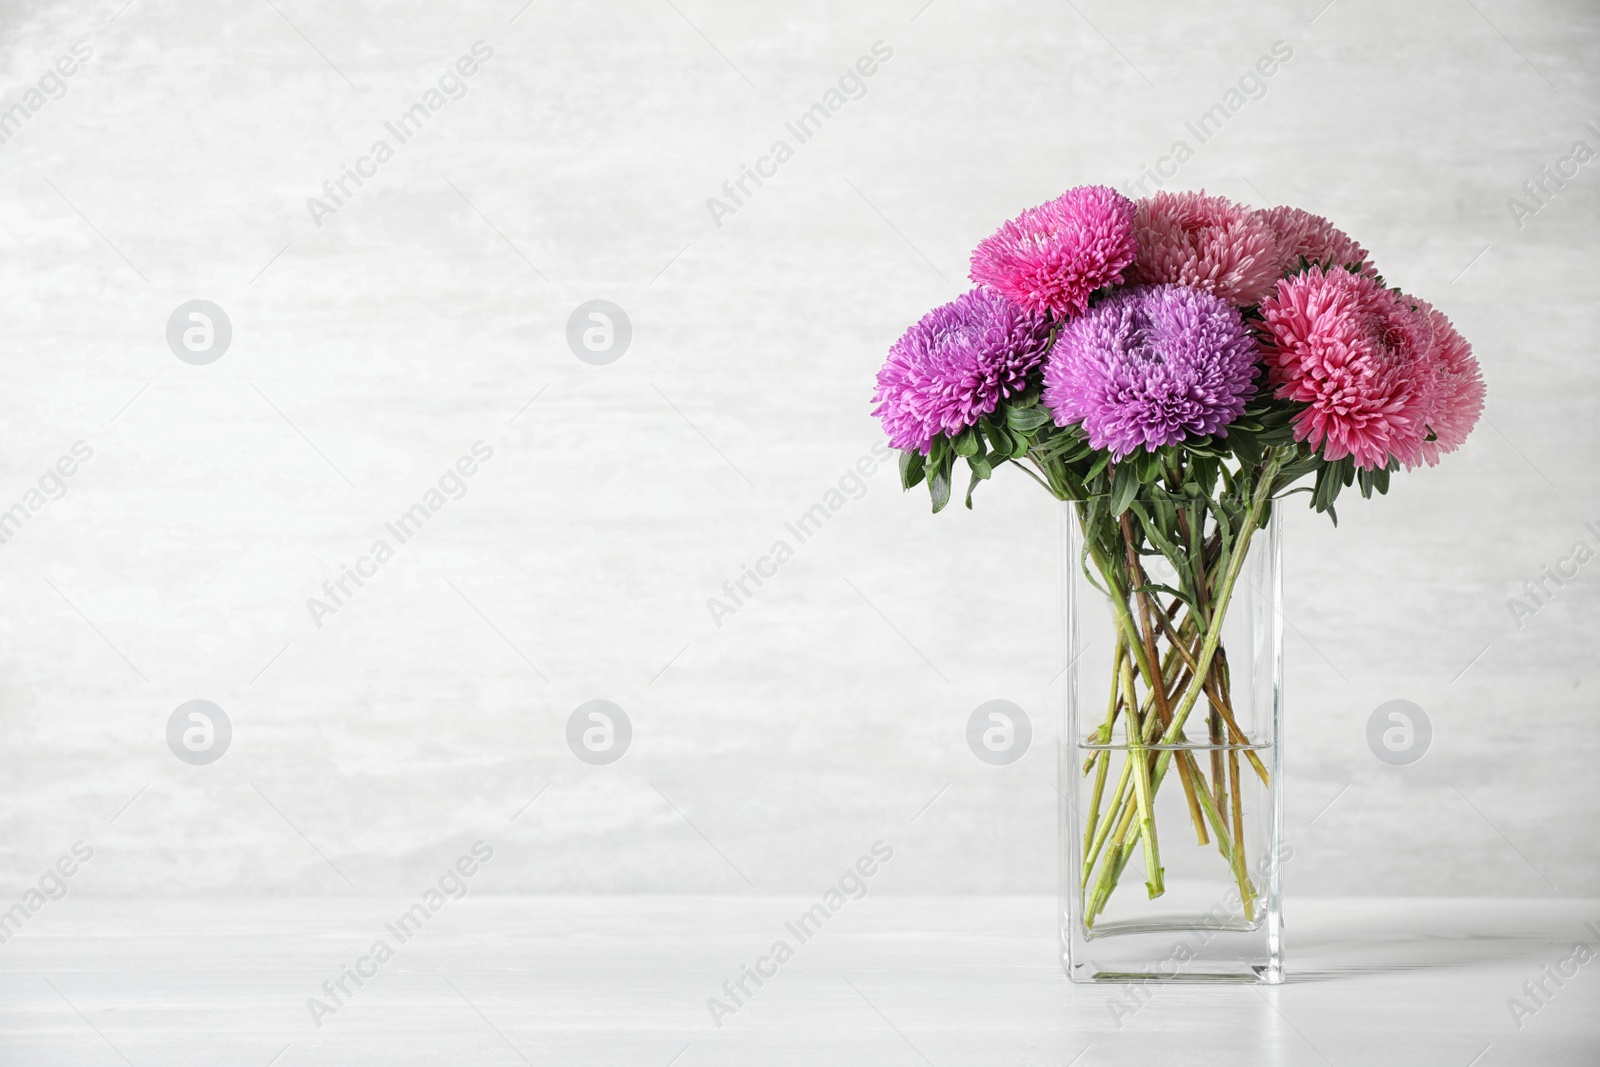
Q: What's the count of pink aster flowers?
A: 5